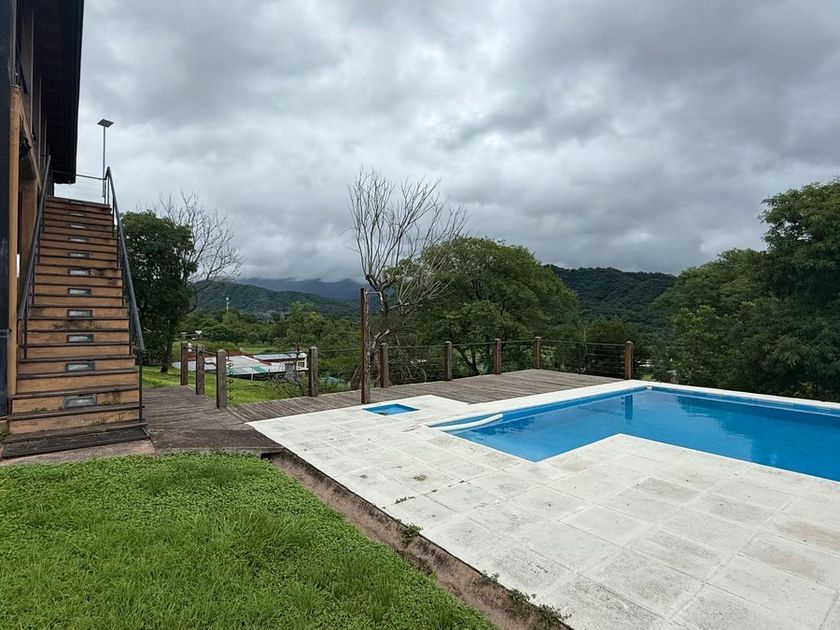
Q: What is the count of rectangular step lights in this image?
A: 11